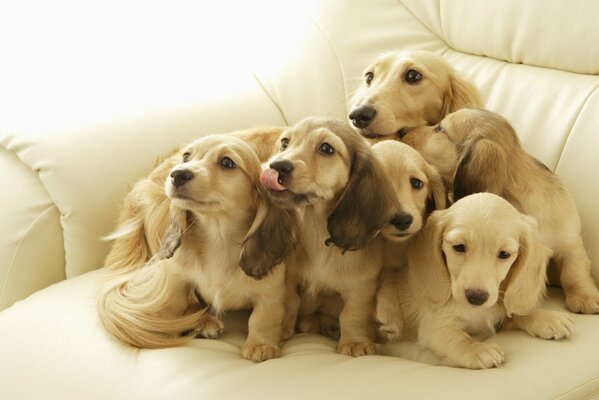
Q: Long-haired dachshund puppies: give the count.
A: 5